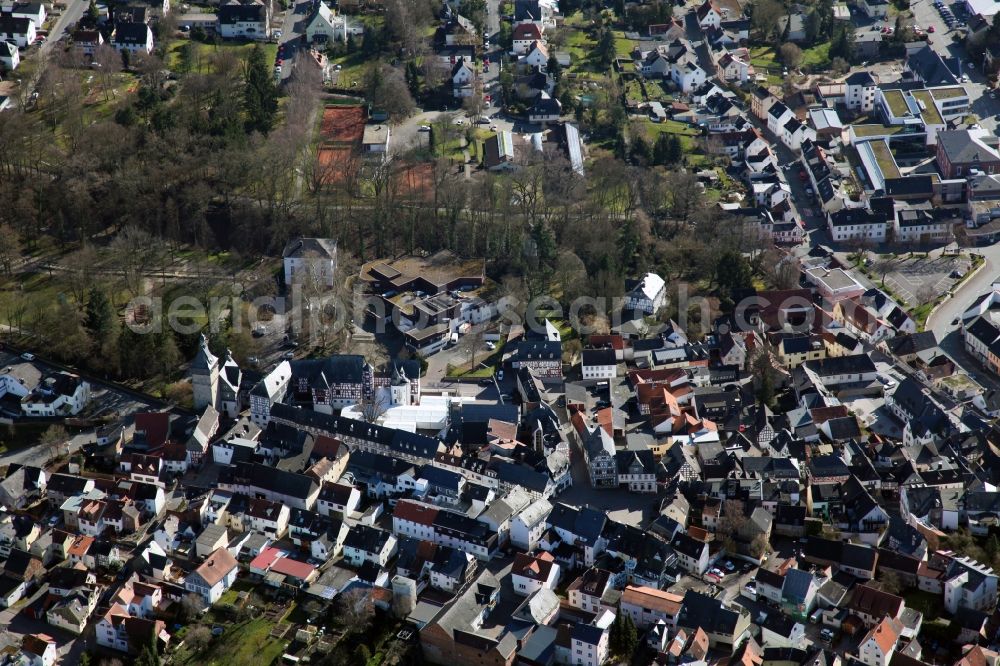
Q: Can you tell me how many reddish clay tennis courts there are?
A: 3